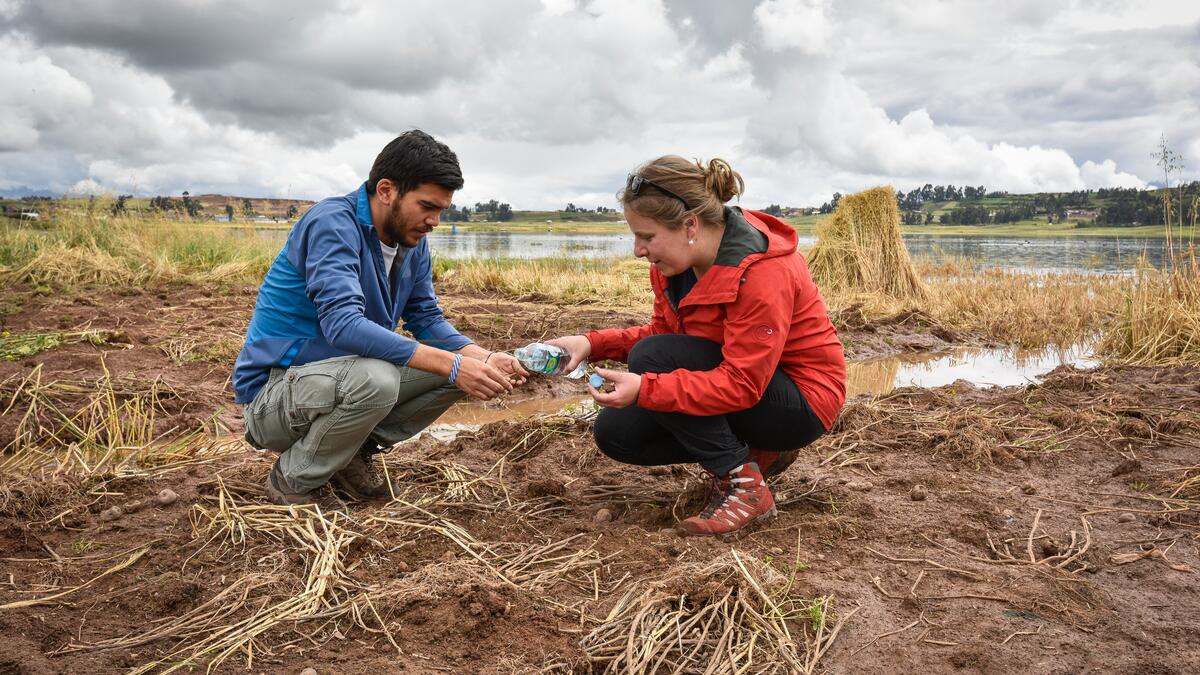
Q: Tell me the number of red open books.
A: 0